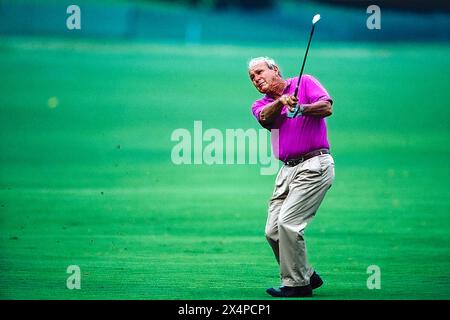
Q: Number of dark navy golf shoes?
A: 2